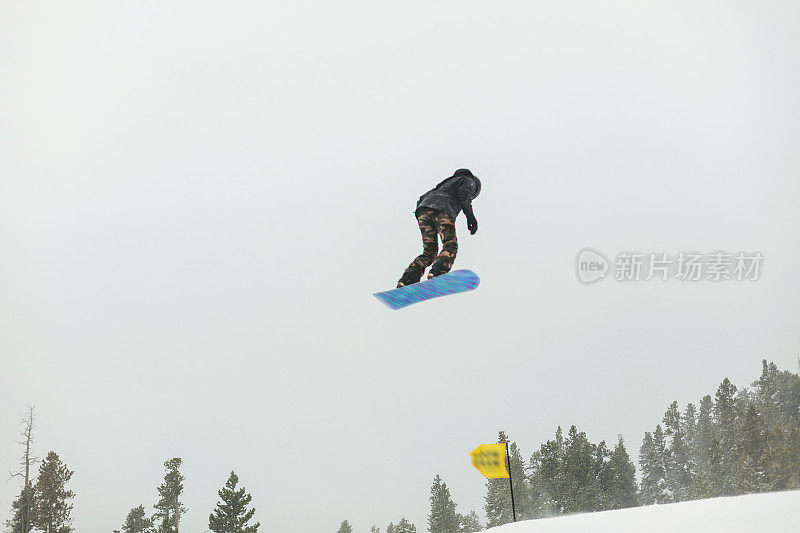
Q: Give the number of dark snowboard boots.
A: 2